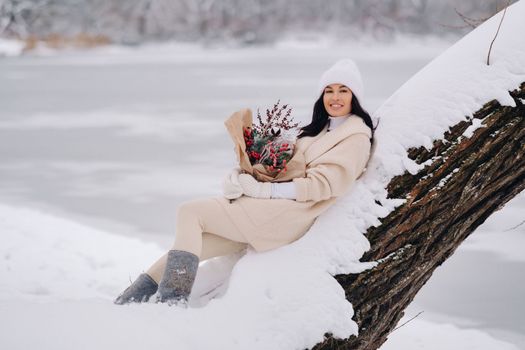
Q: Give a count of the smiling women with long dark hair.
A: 1